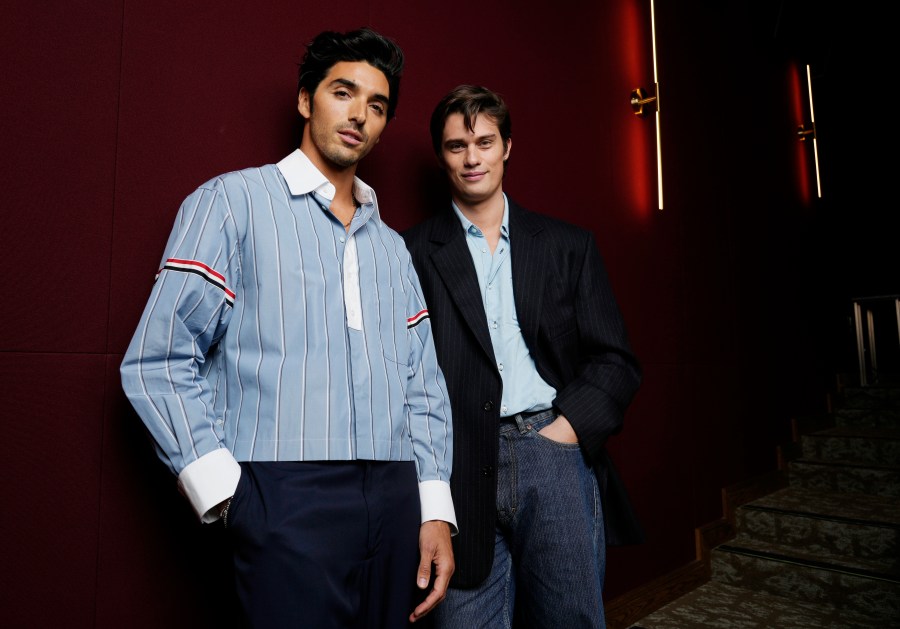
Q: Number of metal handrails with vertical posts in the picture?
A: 1